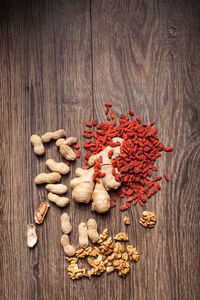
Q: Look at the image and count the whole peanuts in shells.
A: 12